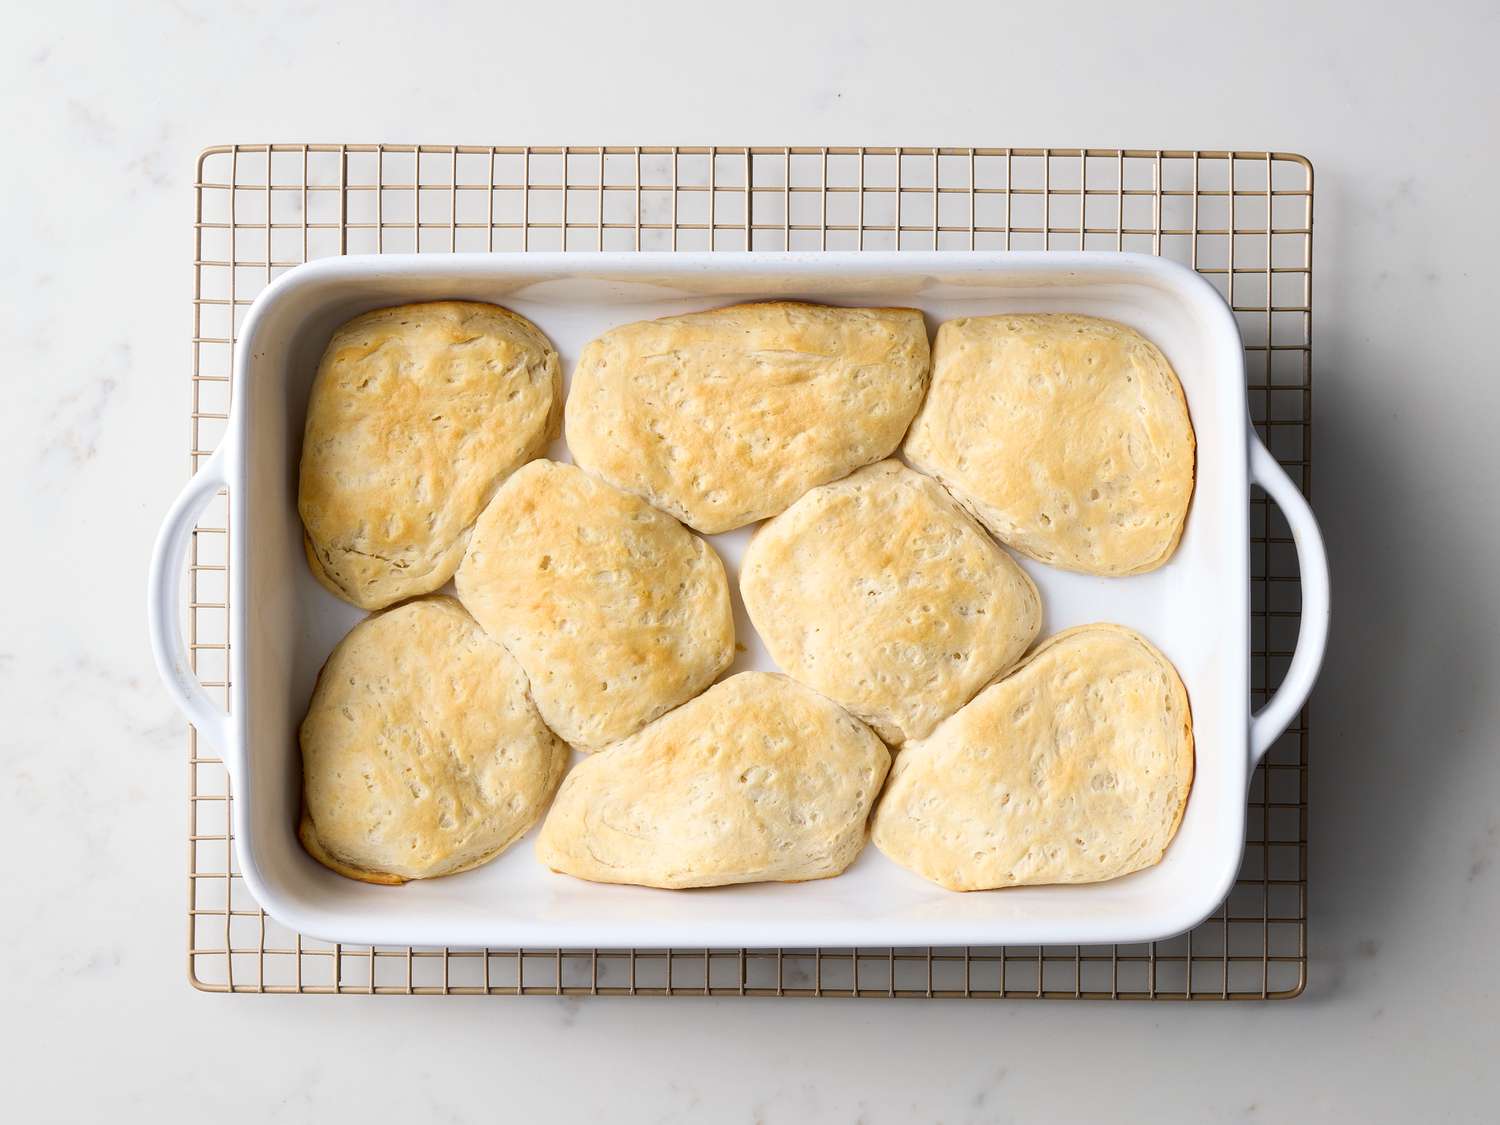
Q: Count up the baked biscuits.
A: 8